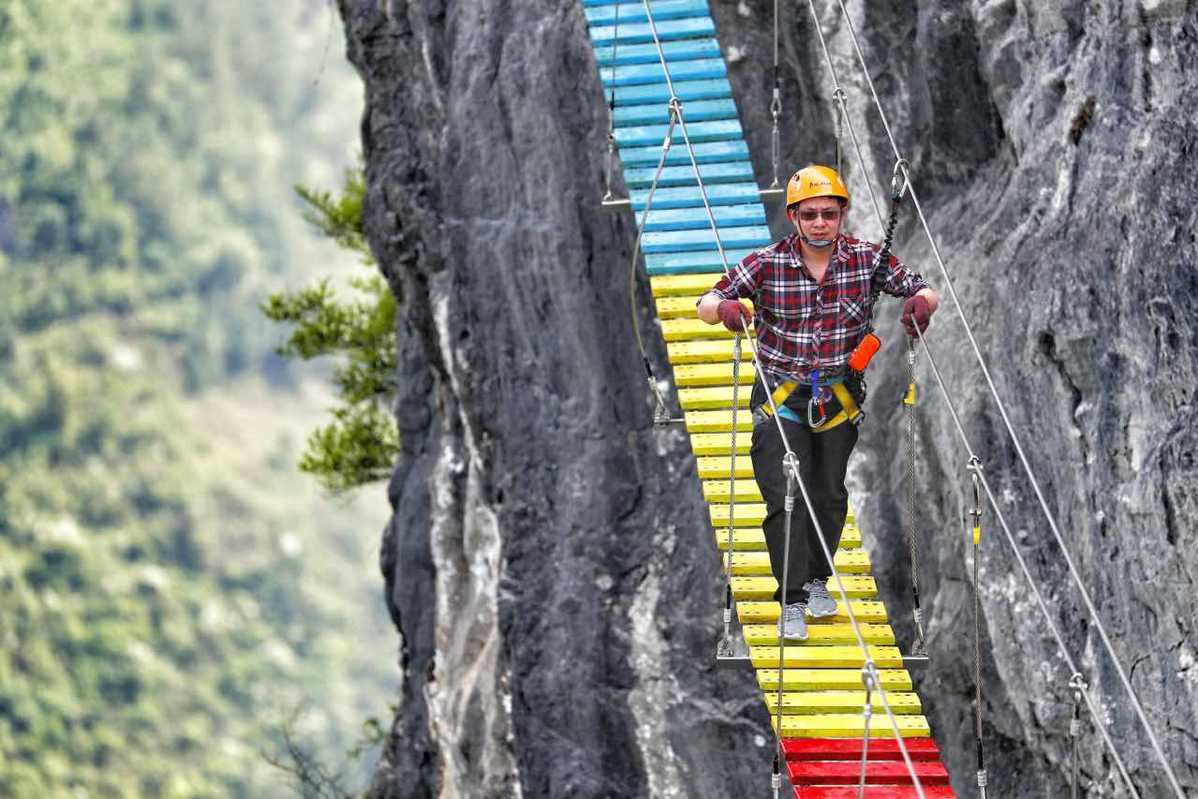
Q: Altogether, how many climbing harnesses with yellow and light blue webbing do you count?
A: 1